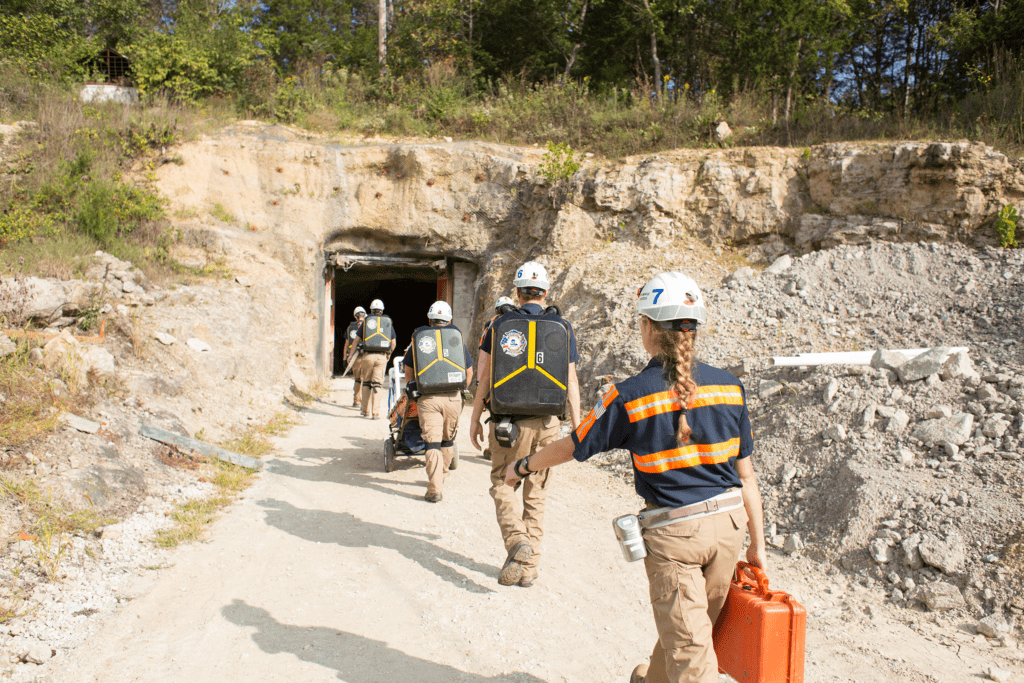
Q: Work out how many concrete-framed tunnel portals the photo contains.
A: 1